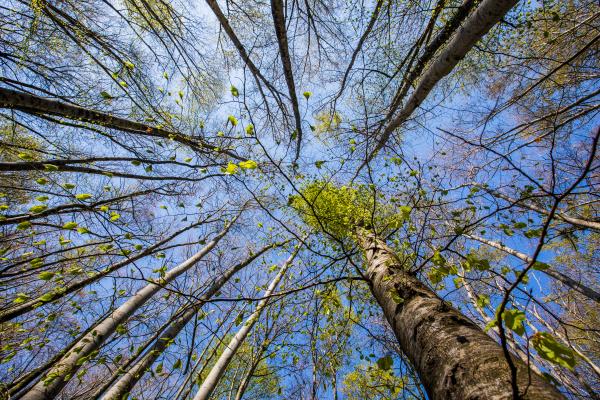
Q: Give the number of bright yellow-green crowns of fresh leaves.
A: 1